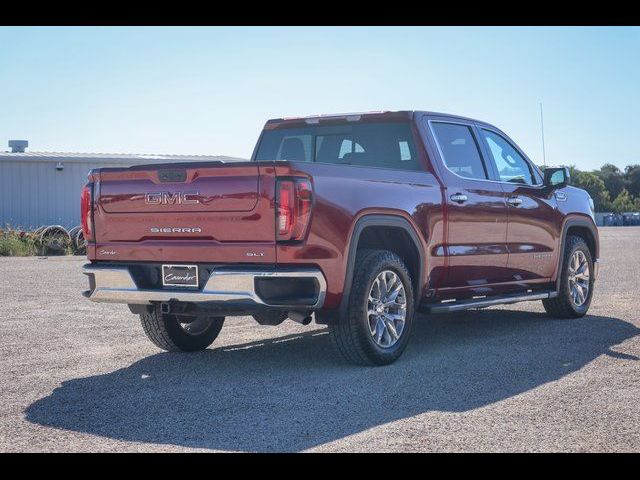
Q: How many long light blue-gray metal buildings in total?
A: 1